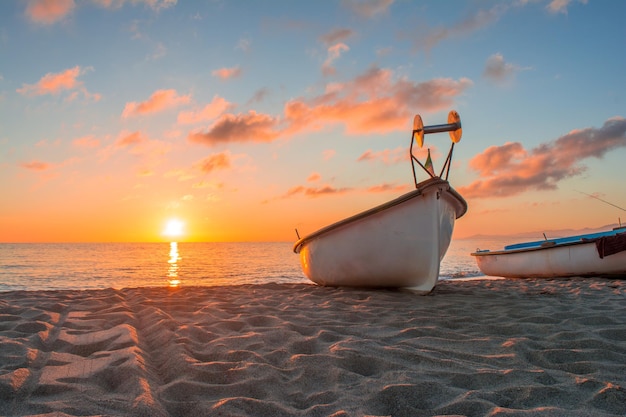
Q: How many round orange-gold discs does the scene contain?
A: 2